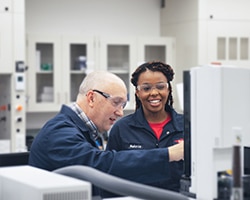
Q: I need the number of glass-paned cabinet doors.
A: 4